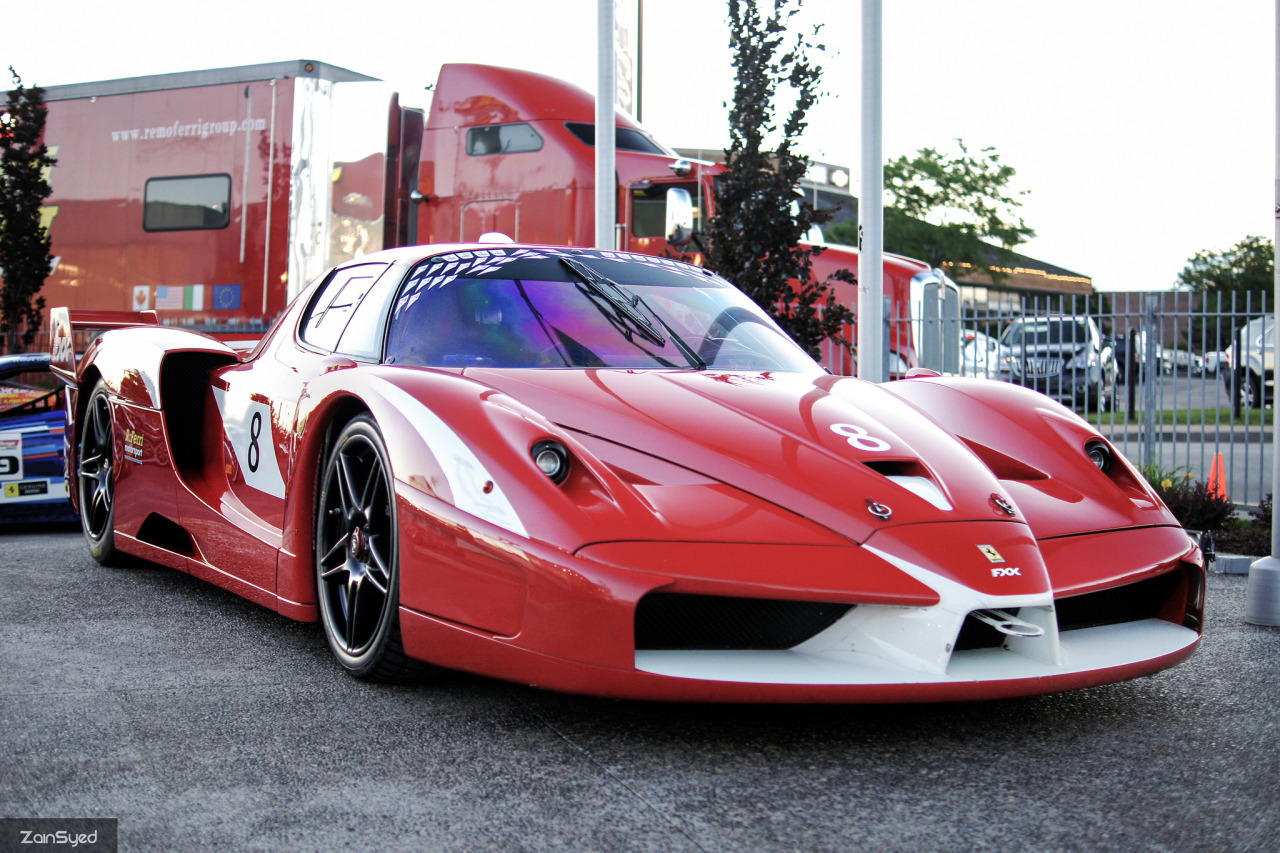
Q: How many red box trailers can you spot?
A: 1